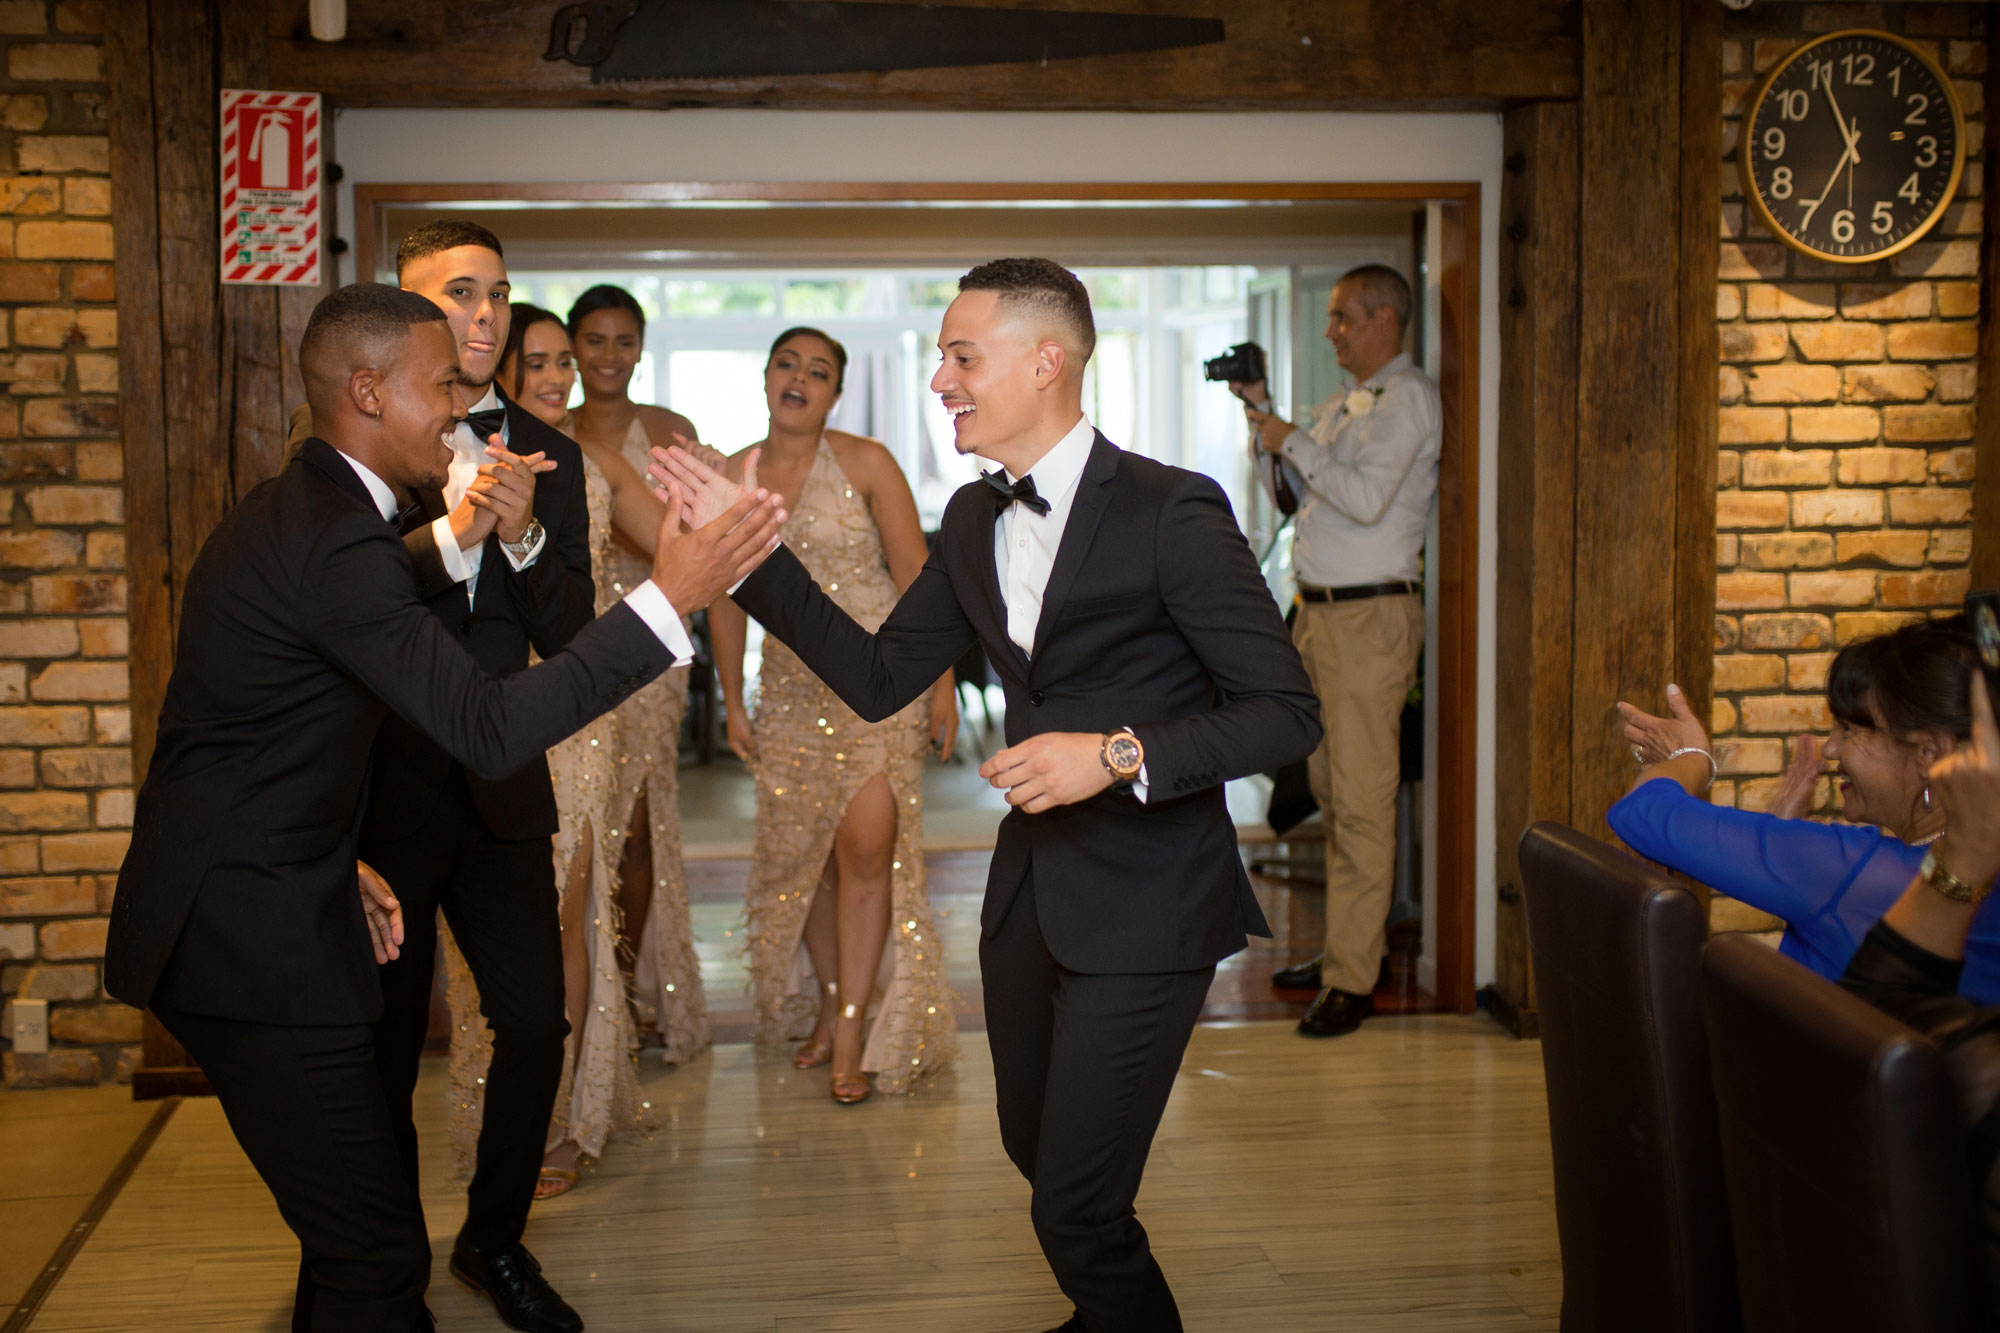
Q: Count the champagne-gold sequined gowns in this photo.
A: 3